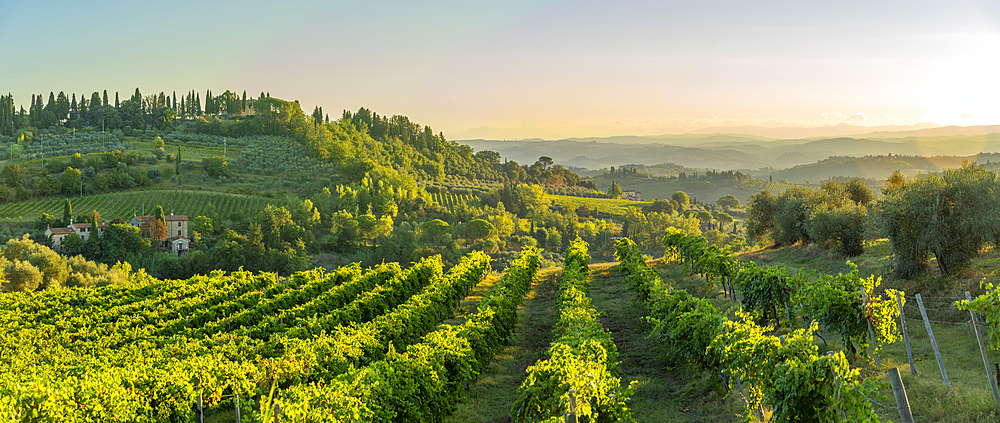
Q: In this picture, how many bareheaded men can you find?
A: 0